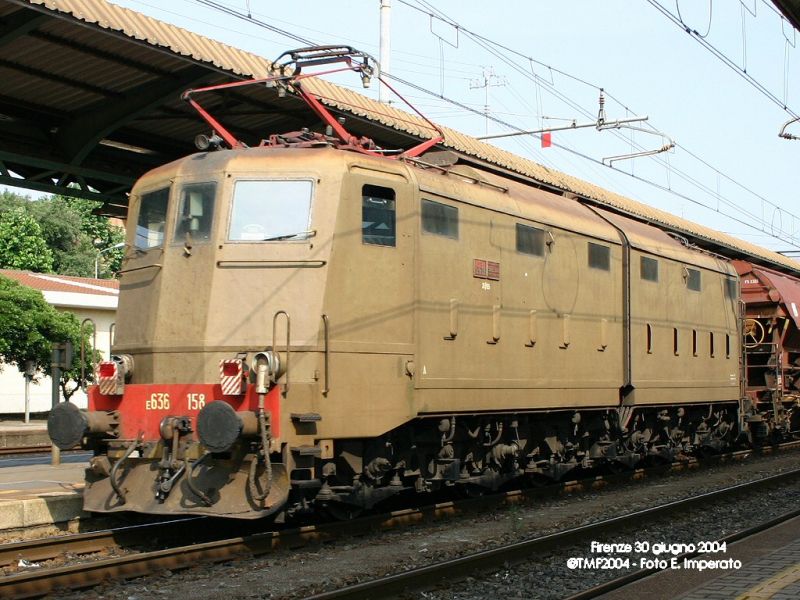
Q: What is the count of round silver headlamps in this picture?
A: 2